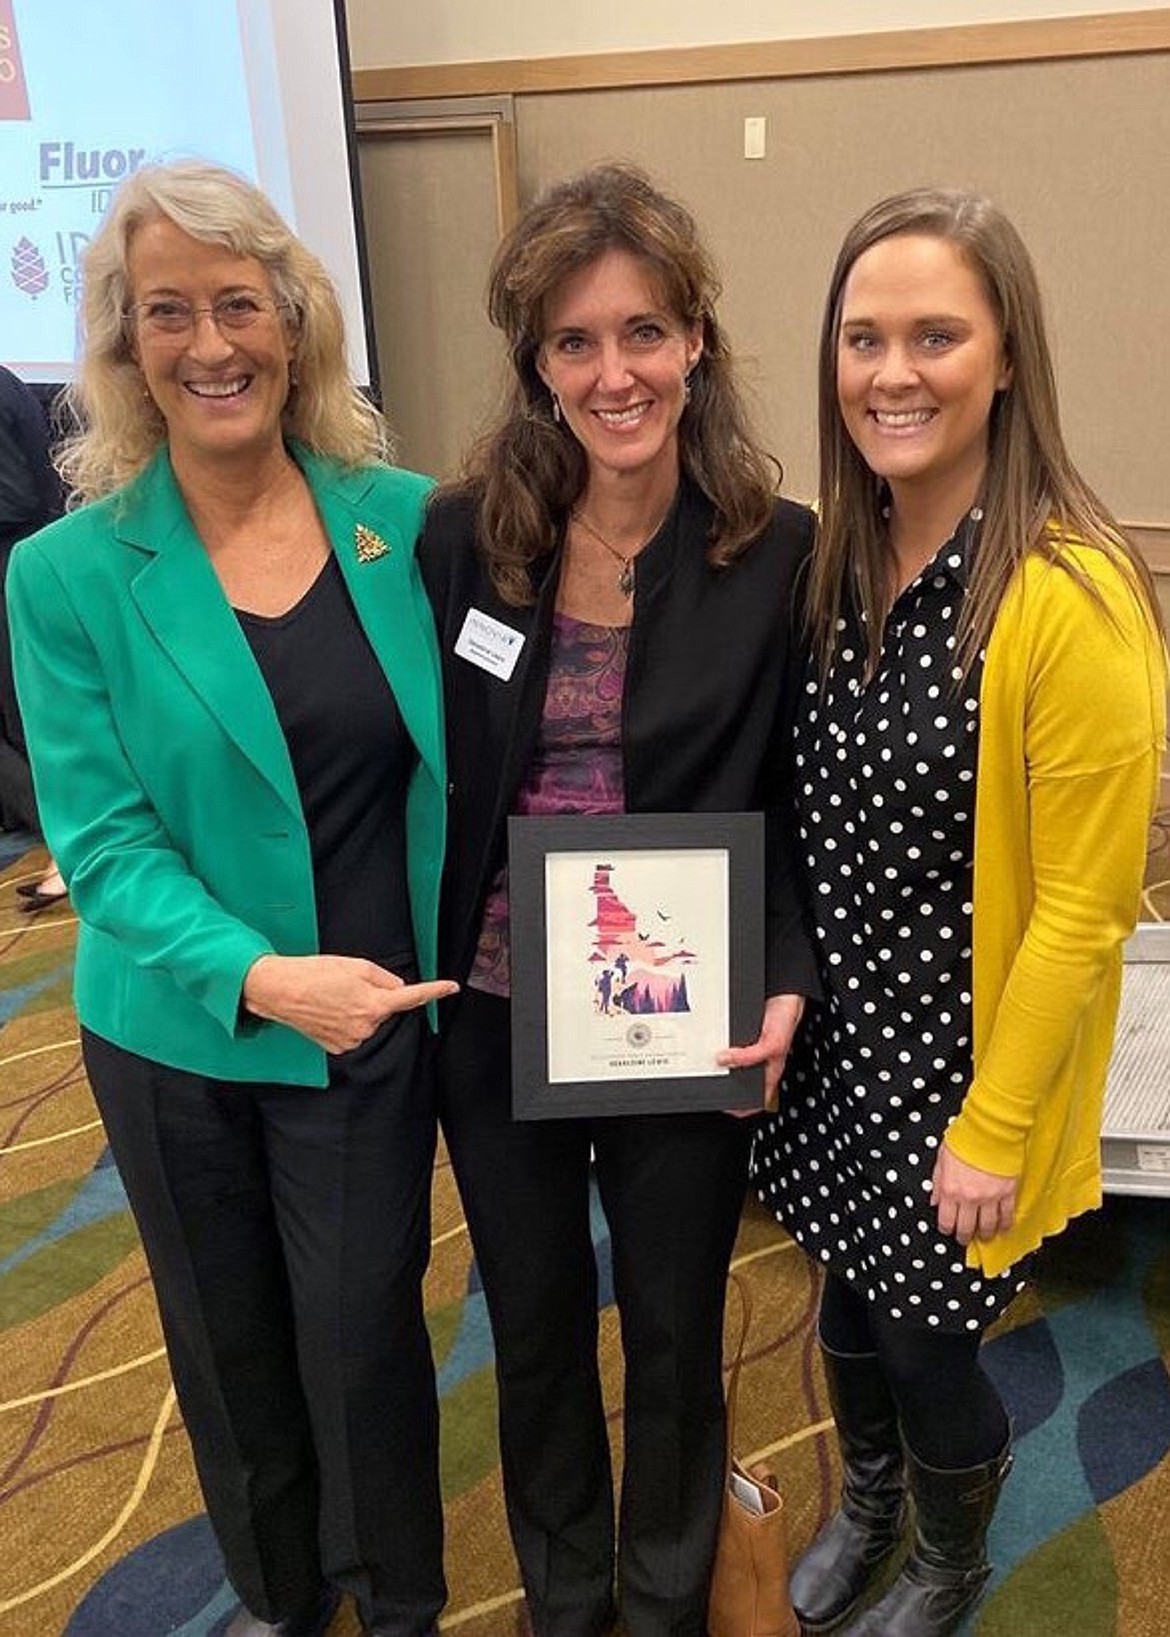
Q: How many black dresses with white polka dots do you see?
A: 1